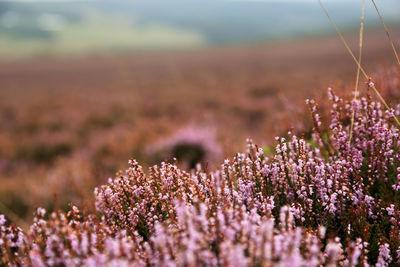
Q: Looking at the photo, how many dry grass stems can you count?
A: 3